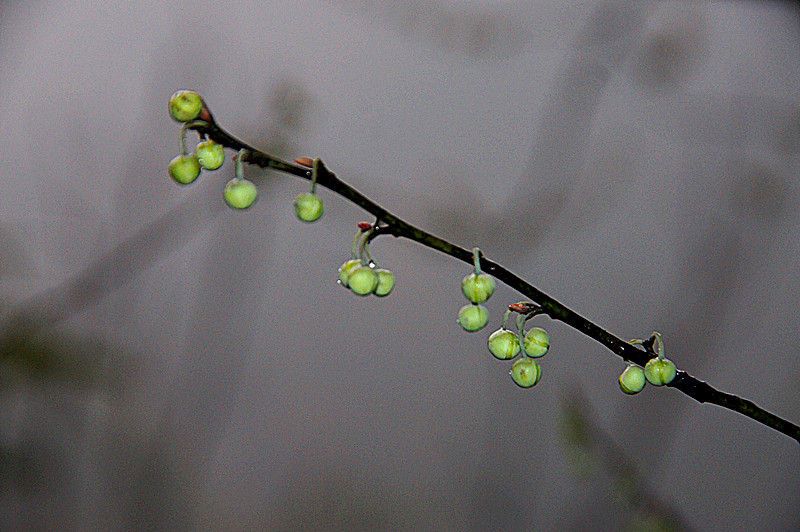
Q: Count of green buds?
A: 15